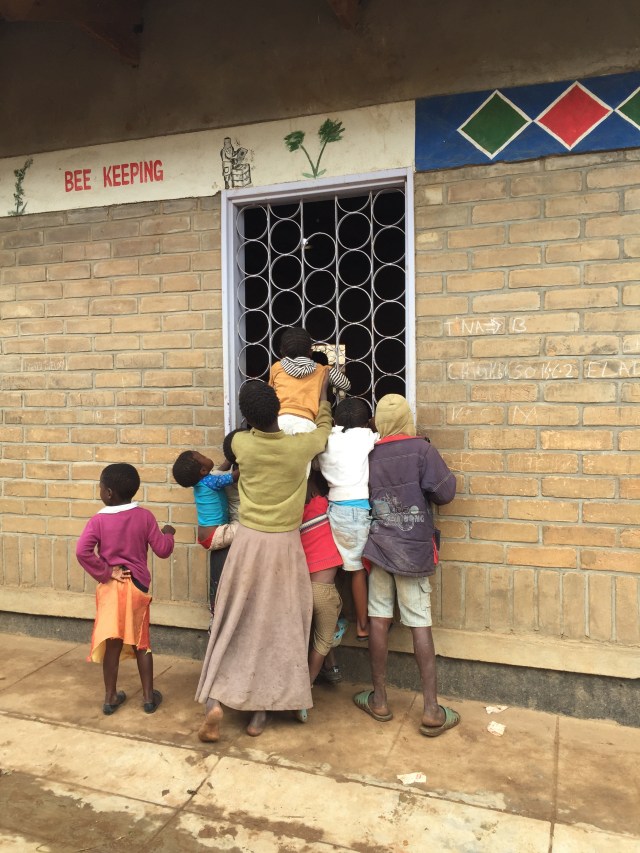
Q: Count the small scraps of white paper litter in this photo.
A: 3